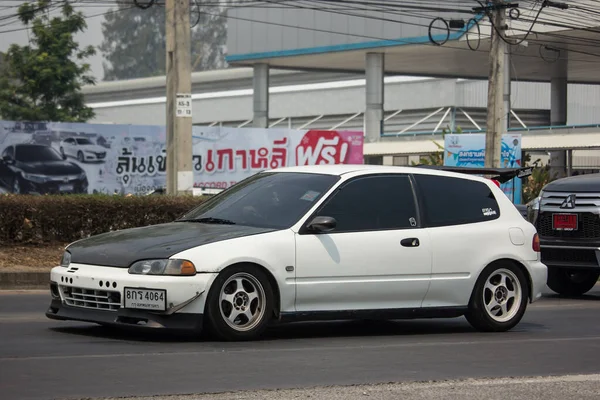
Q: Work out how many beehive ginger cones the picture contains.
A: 0